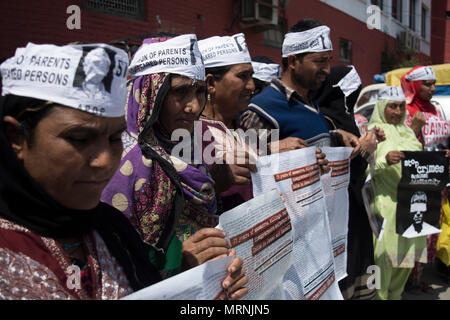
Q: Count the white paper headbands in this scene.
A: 8